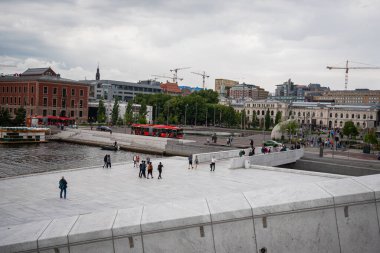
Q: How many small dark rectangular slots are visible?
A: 5